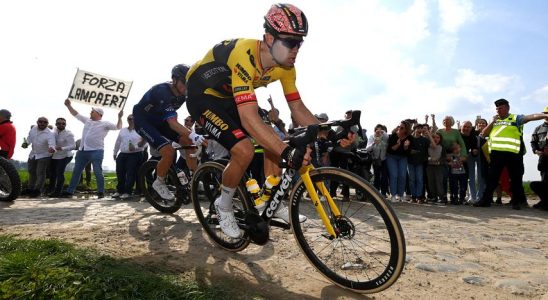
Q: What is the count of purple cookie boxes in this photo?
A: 0